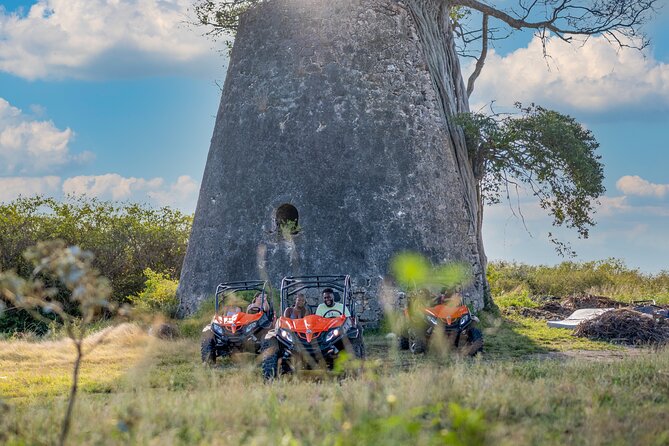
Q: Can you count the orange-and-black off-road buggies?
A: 3